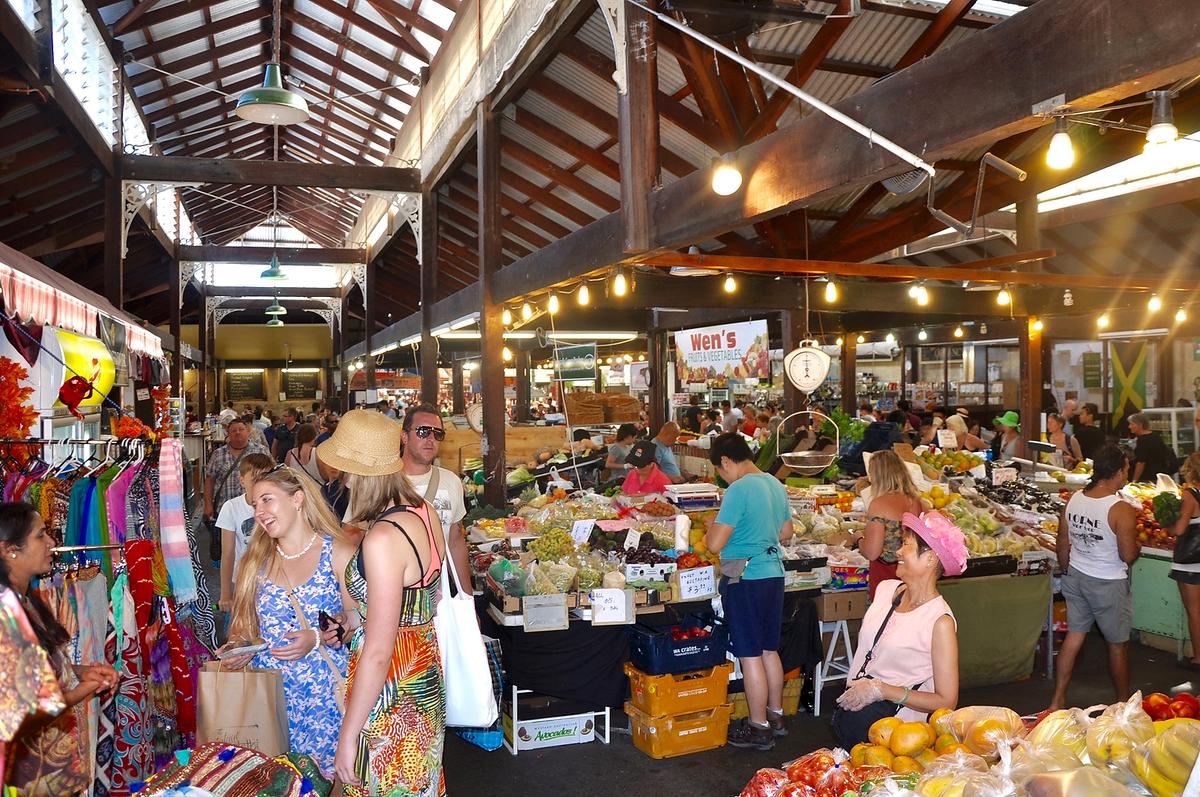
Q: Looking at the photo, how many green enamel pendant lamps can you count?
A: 4